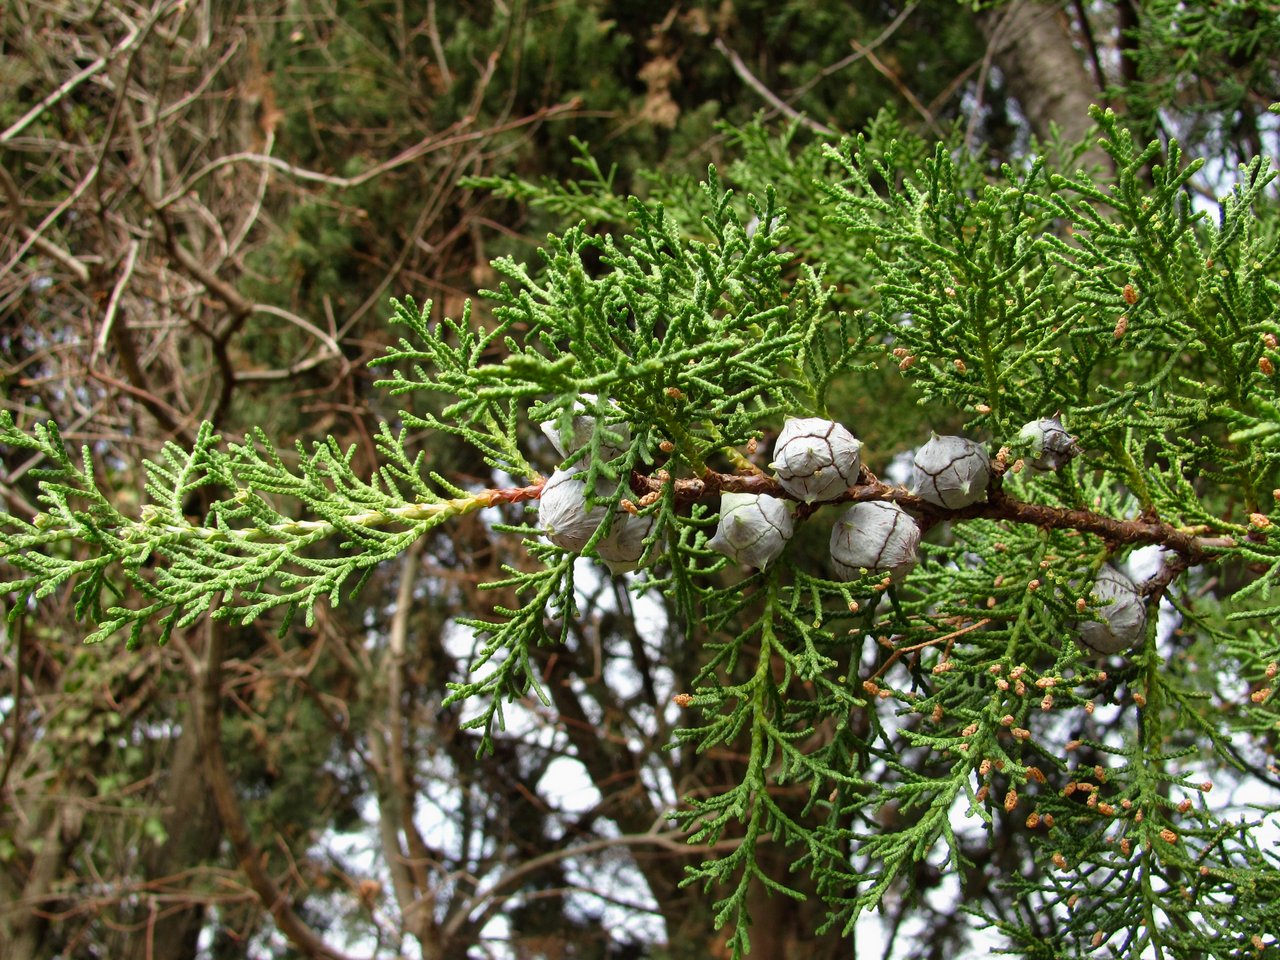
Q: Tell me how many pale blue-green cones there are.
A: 9